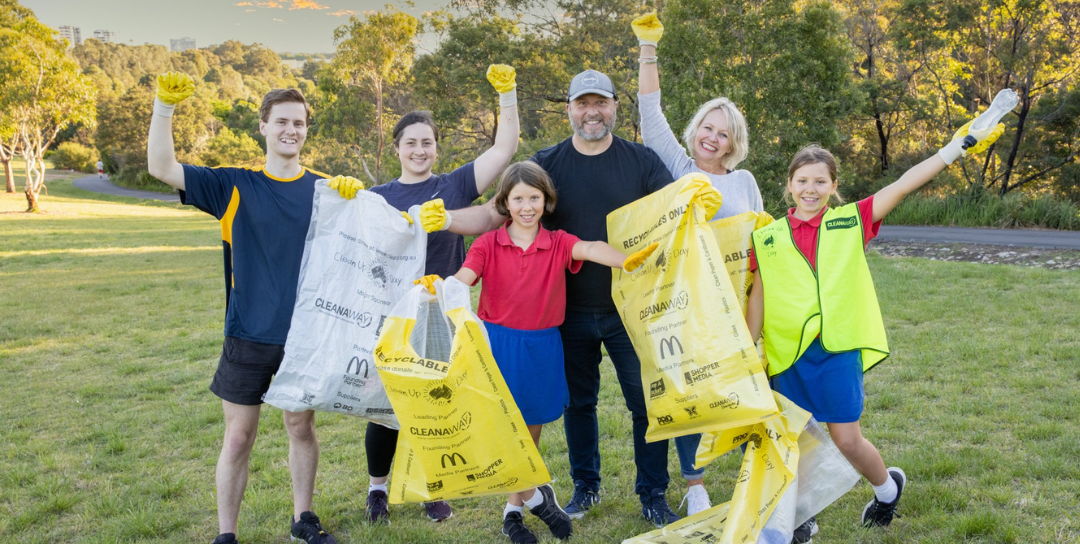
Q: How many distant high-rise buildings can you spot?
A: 3